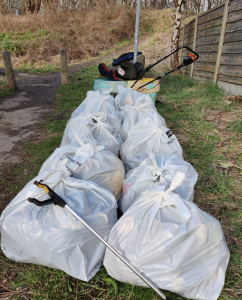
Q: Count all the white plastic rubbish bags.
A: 9